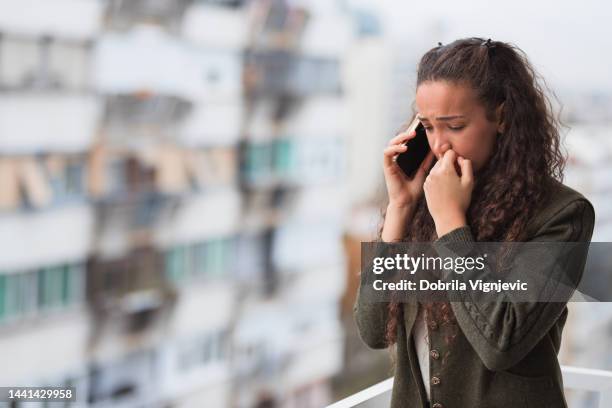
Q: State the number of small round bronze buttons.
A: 4